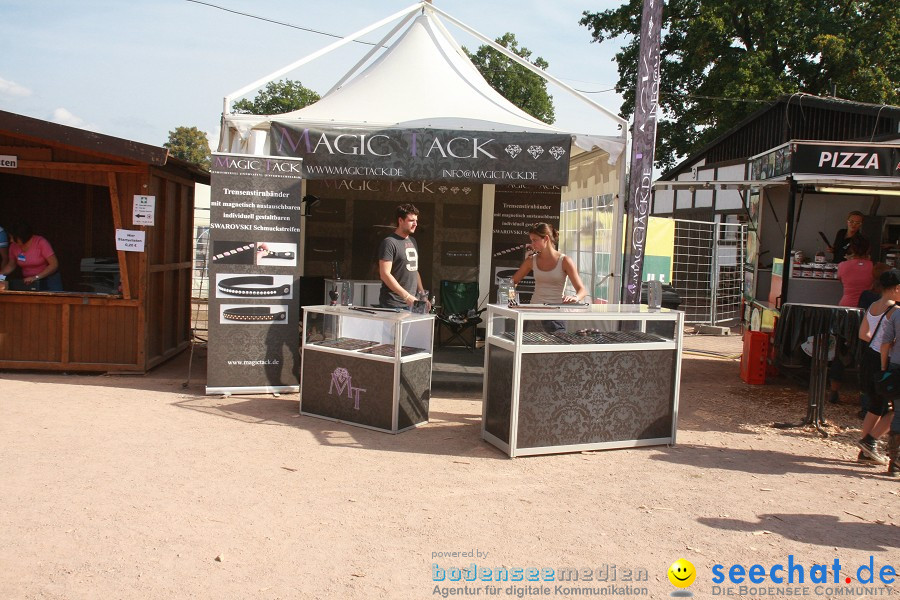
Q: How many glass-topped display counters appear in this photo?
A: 2